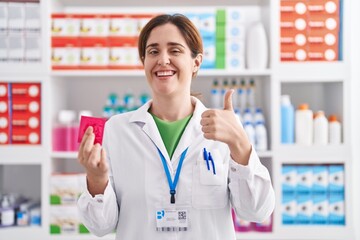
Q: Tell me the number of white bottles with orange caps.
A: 3